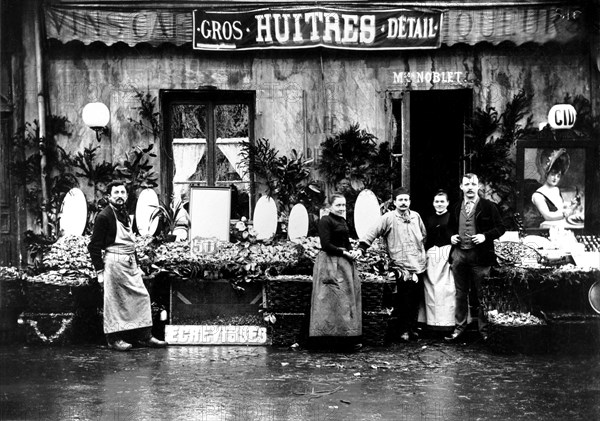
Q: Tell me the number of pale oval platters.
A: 5